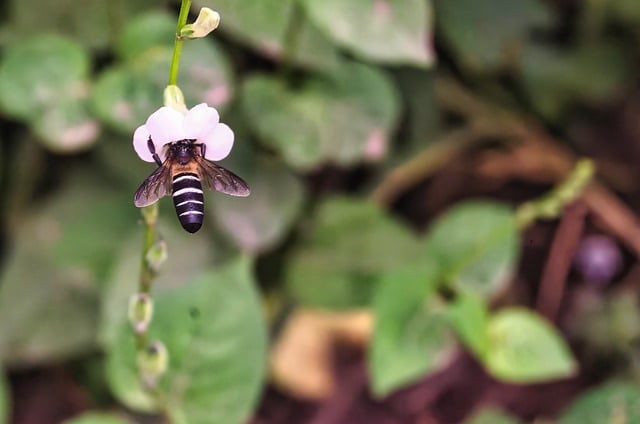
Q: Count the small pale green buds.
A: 3